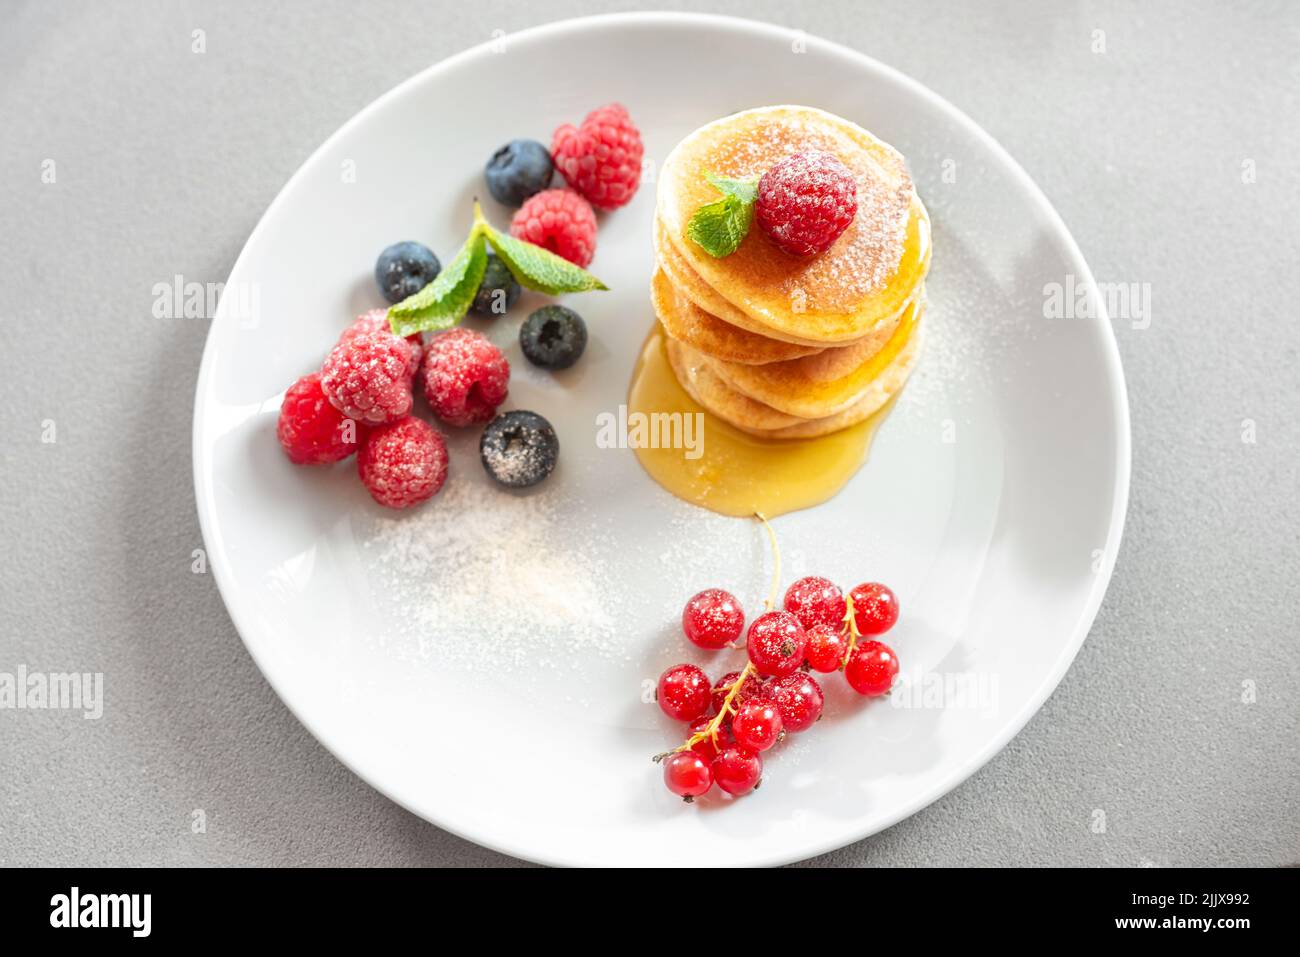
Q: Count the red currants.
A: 13